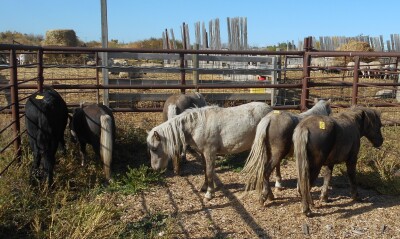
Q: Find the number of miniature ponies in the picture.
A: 6